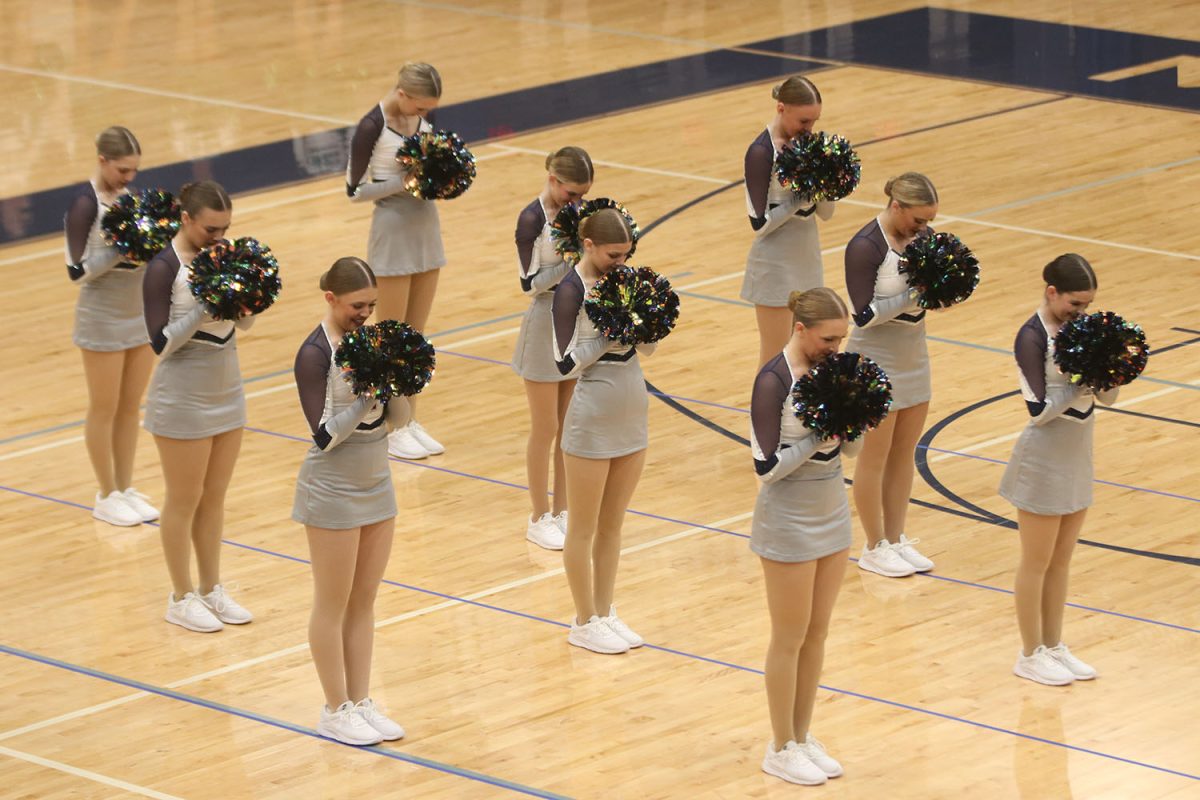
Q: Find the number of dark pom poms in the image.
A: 10